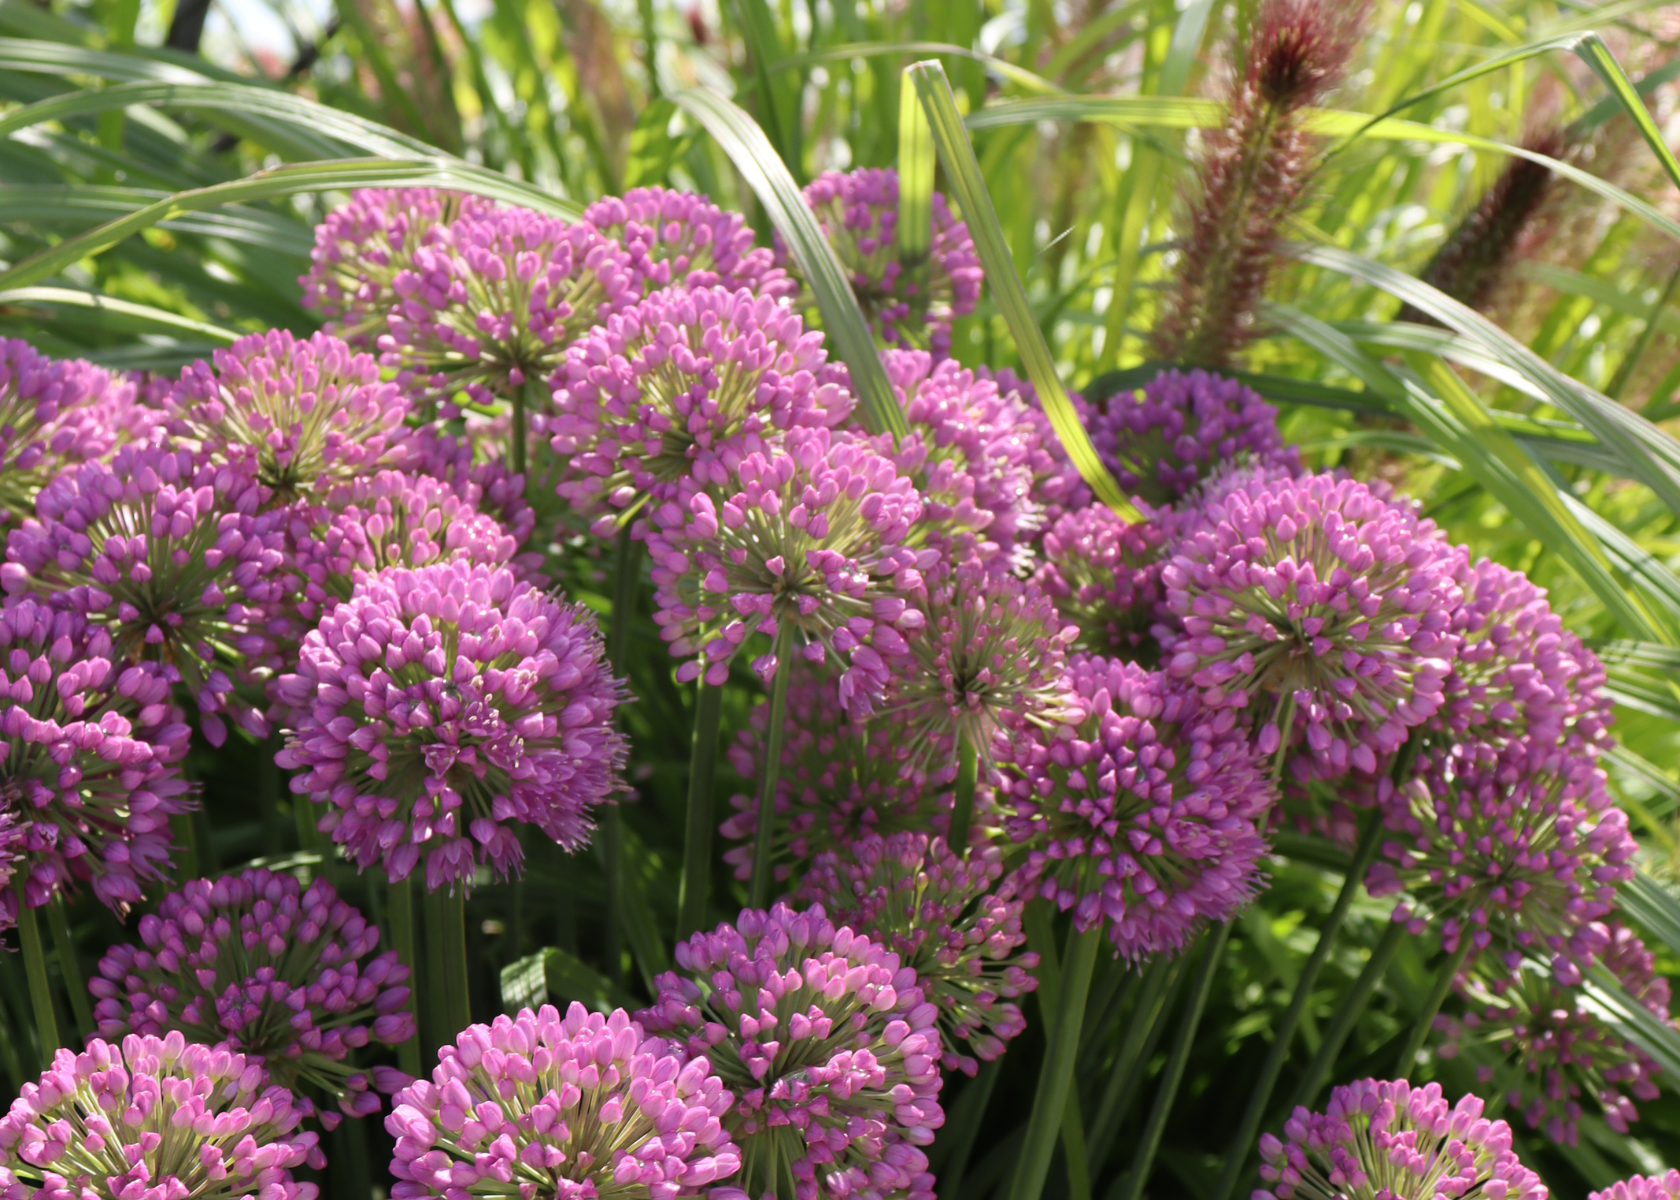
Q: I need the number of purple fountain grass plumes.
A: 2